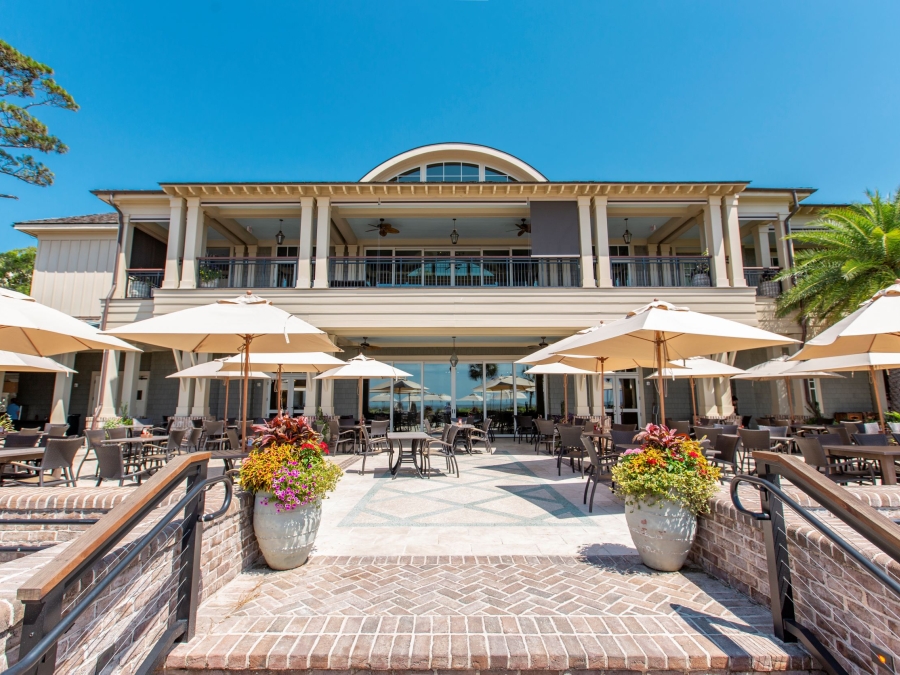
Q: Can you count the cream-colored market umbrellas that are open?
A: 13